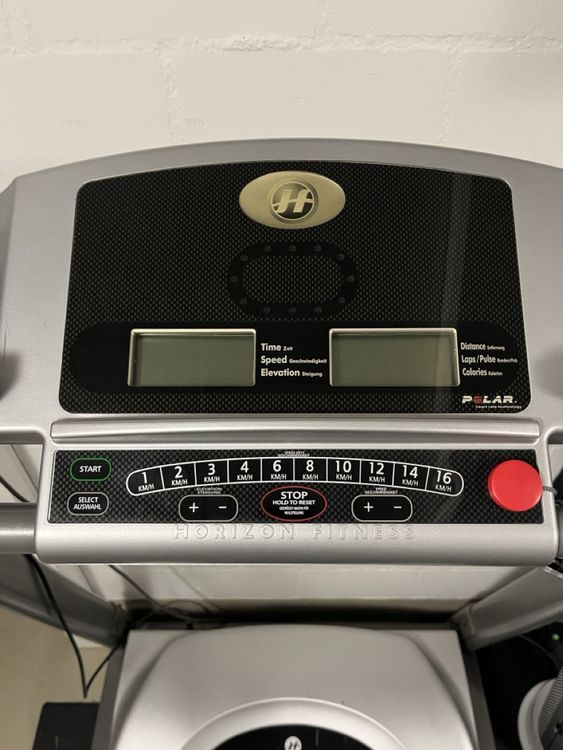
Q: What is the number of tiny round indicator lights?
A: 12